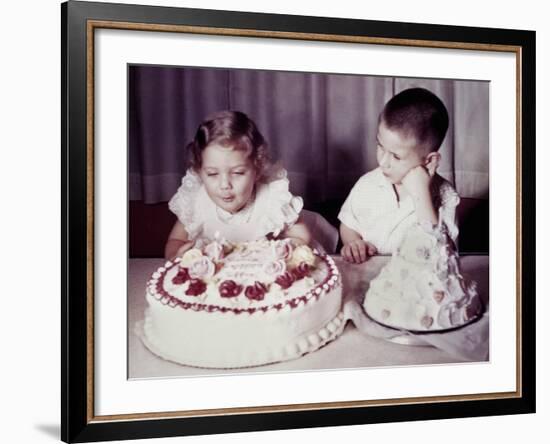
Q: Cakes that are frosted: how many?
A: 2